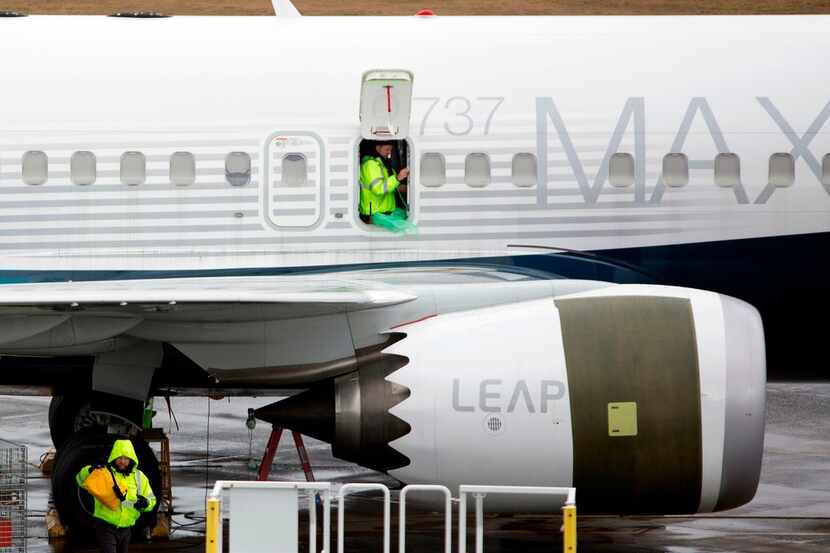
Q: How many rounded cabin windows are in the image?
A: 14